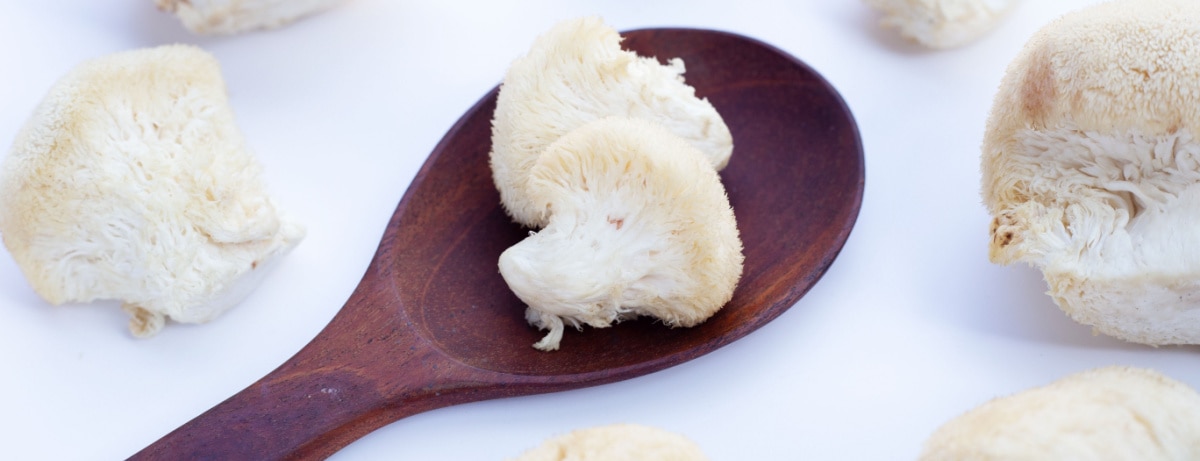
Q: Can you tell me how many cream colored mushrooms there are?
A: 8